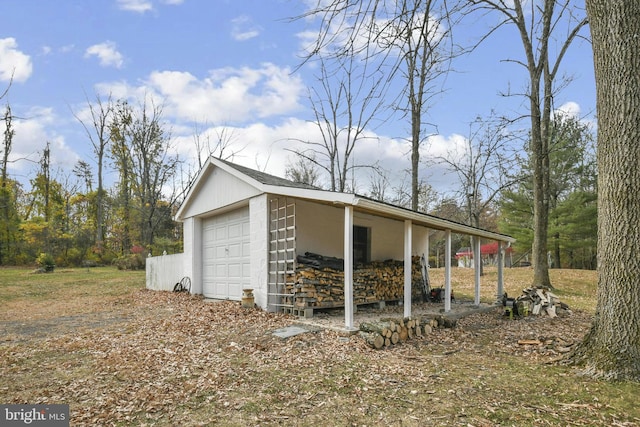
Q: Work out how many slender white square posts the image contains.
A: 5